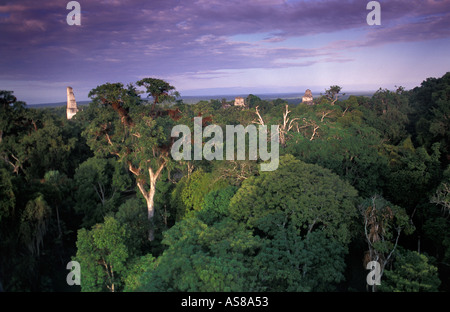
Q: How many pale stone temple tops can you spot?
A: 3